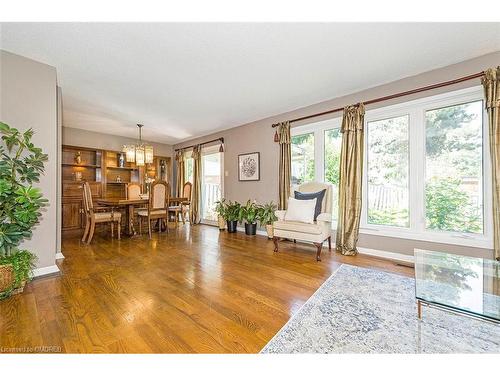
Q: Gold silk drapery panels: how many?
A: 5